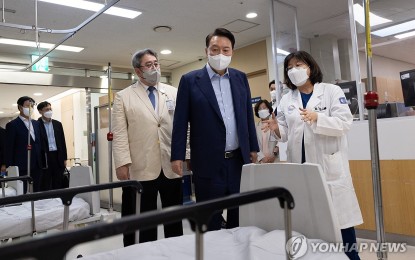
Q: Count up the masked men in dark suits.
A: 3